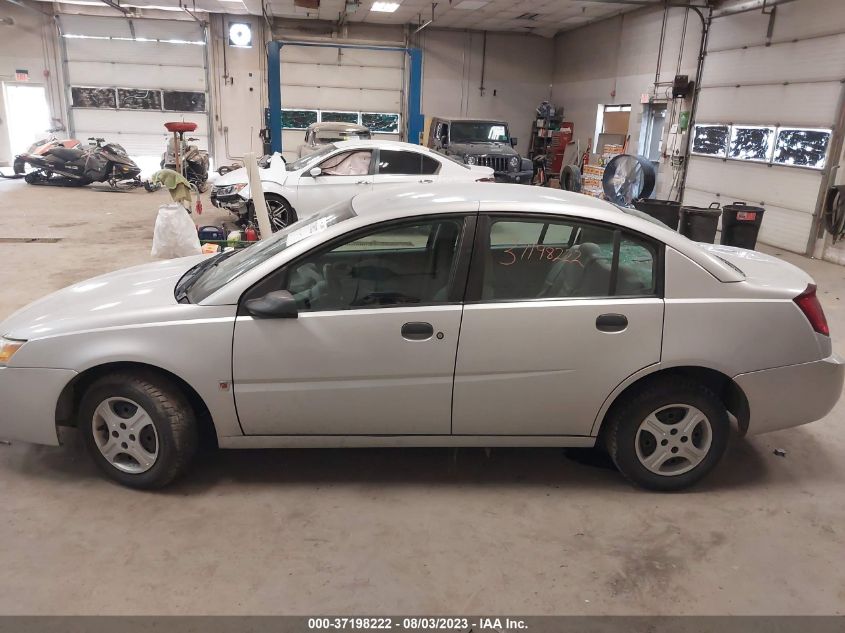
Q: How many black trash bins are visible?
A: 3